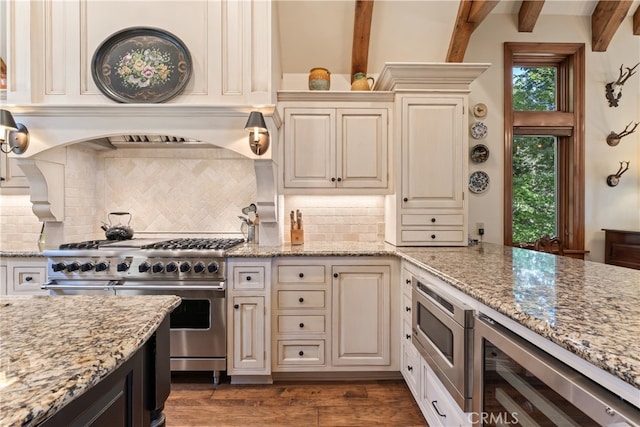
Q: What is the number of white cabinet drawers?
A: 13